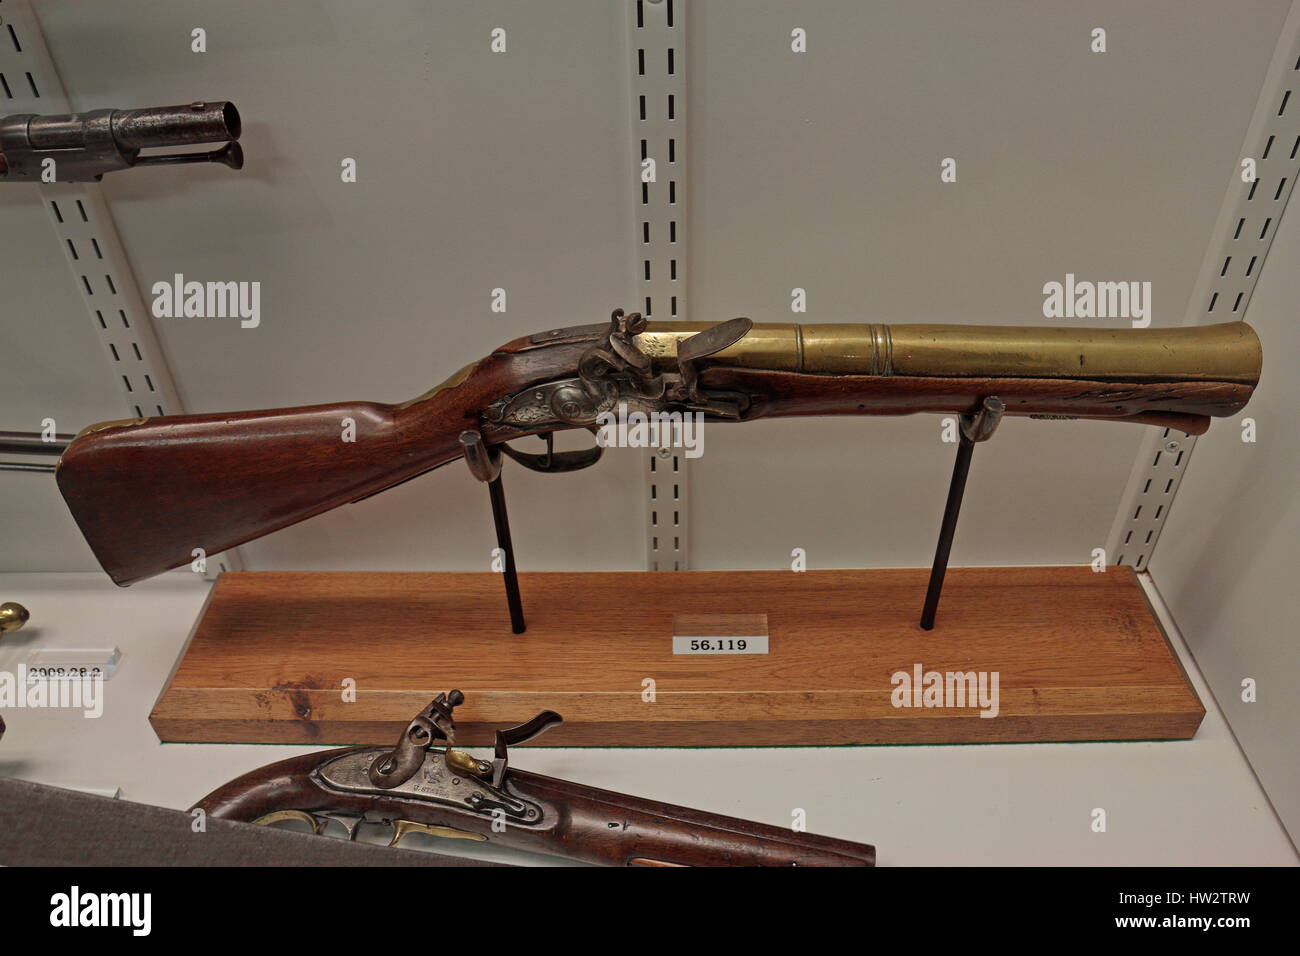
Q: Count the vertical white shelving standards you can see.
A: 3